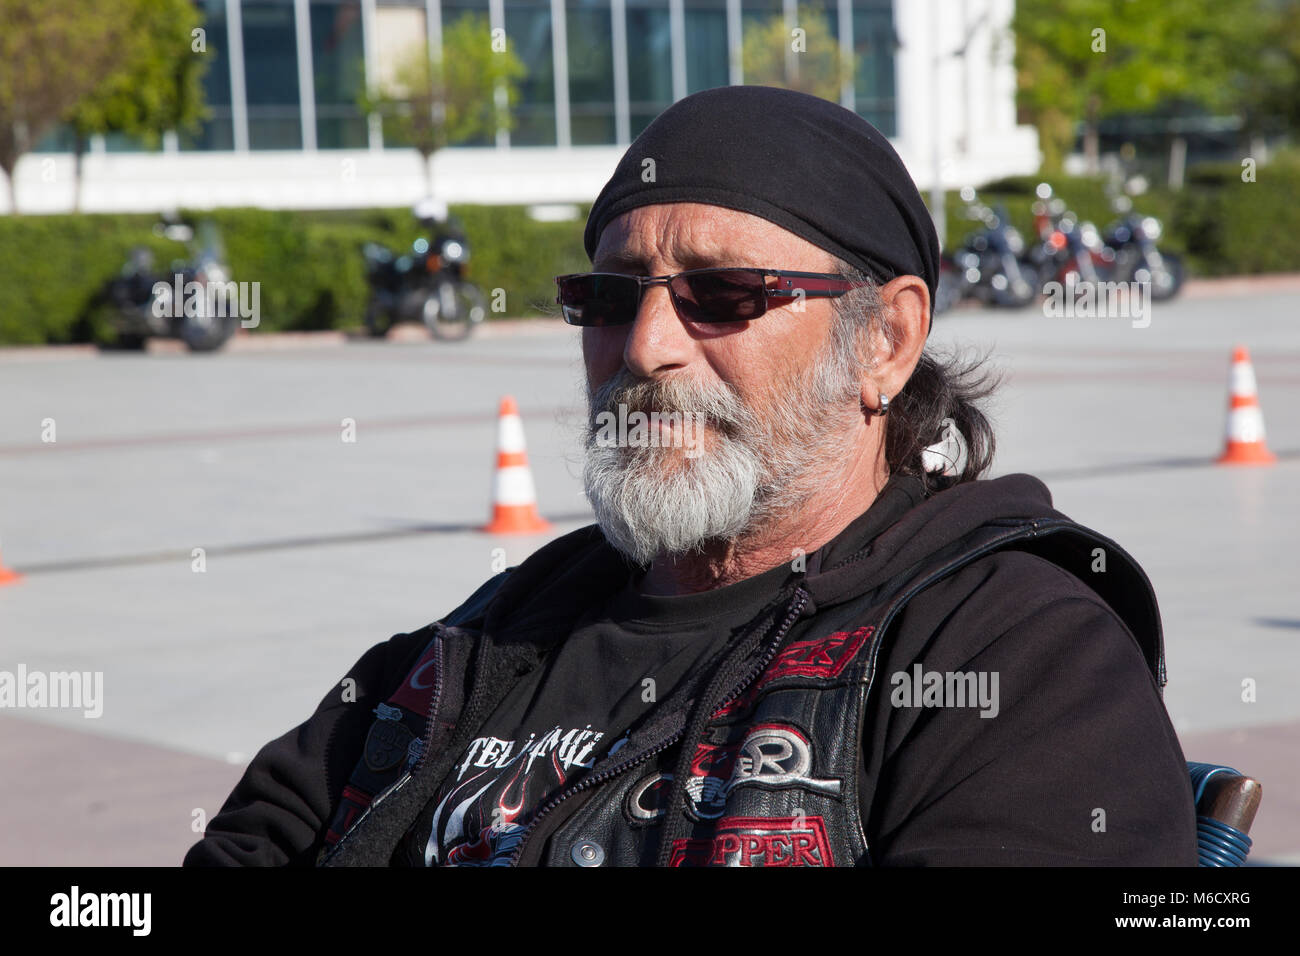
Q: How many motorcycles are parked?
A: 5